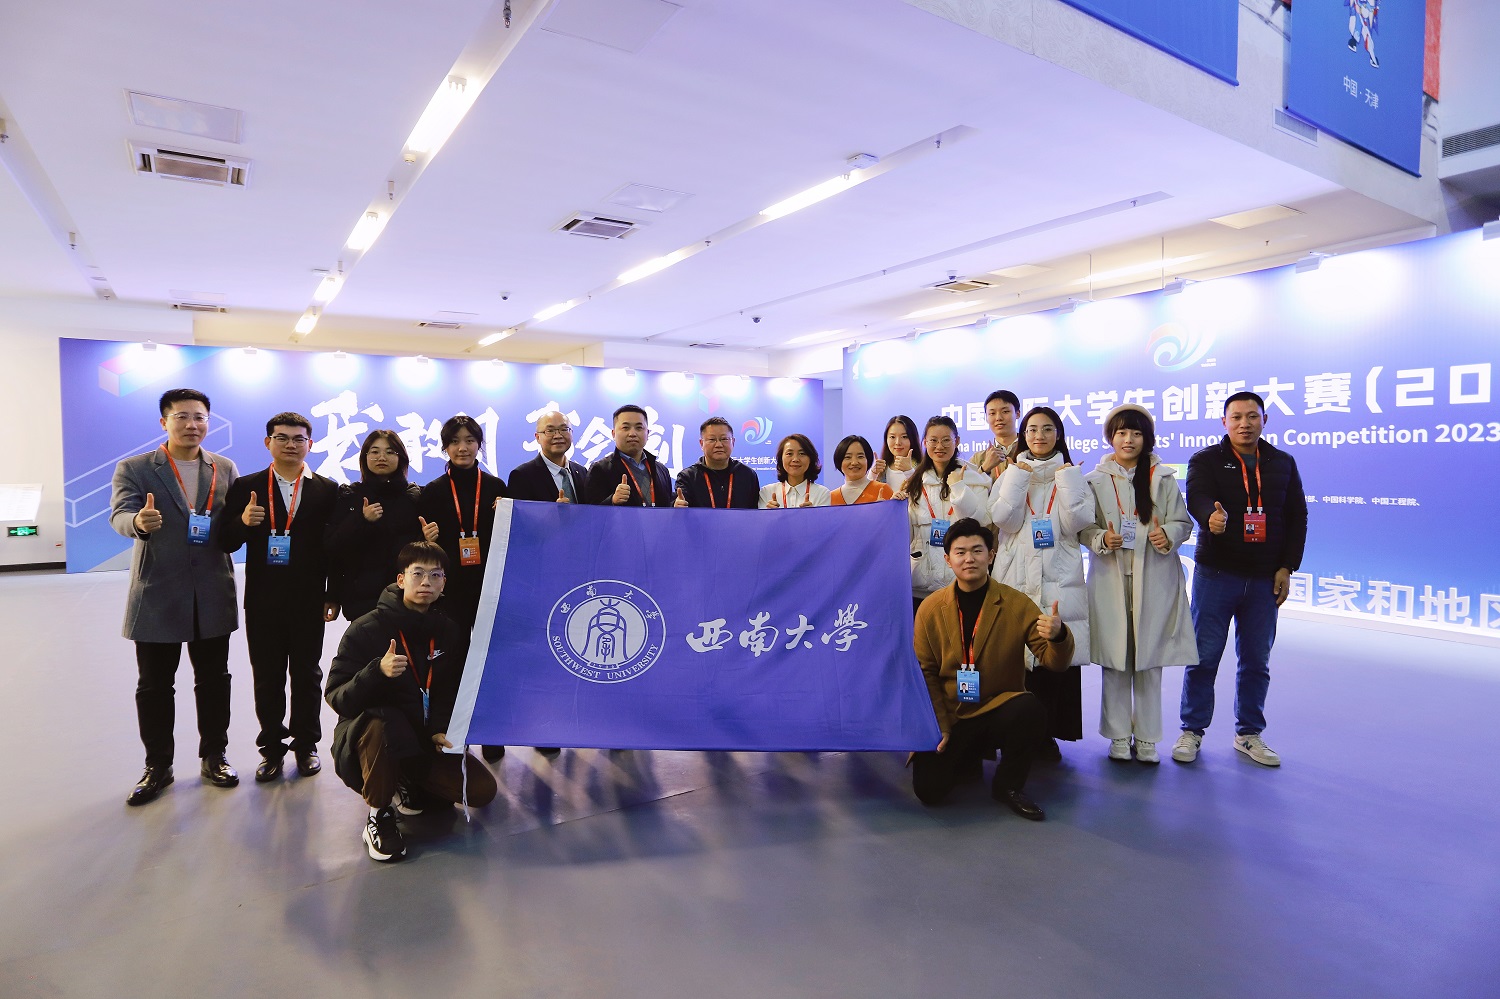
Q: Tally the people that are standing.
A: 15